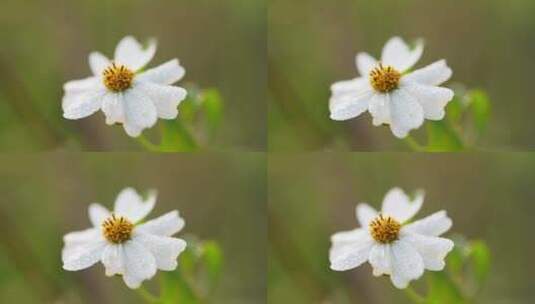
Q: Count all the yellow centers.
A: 4